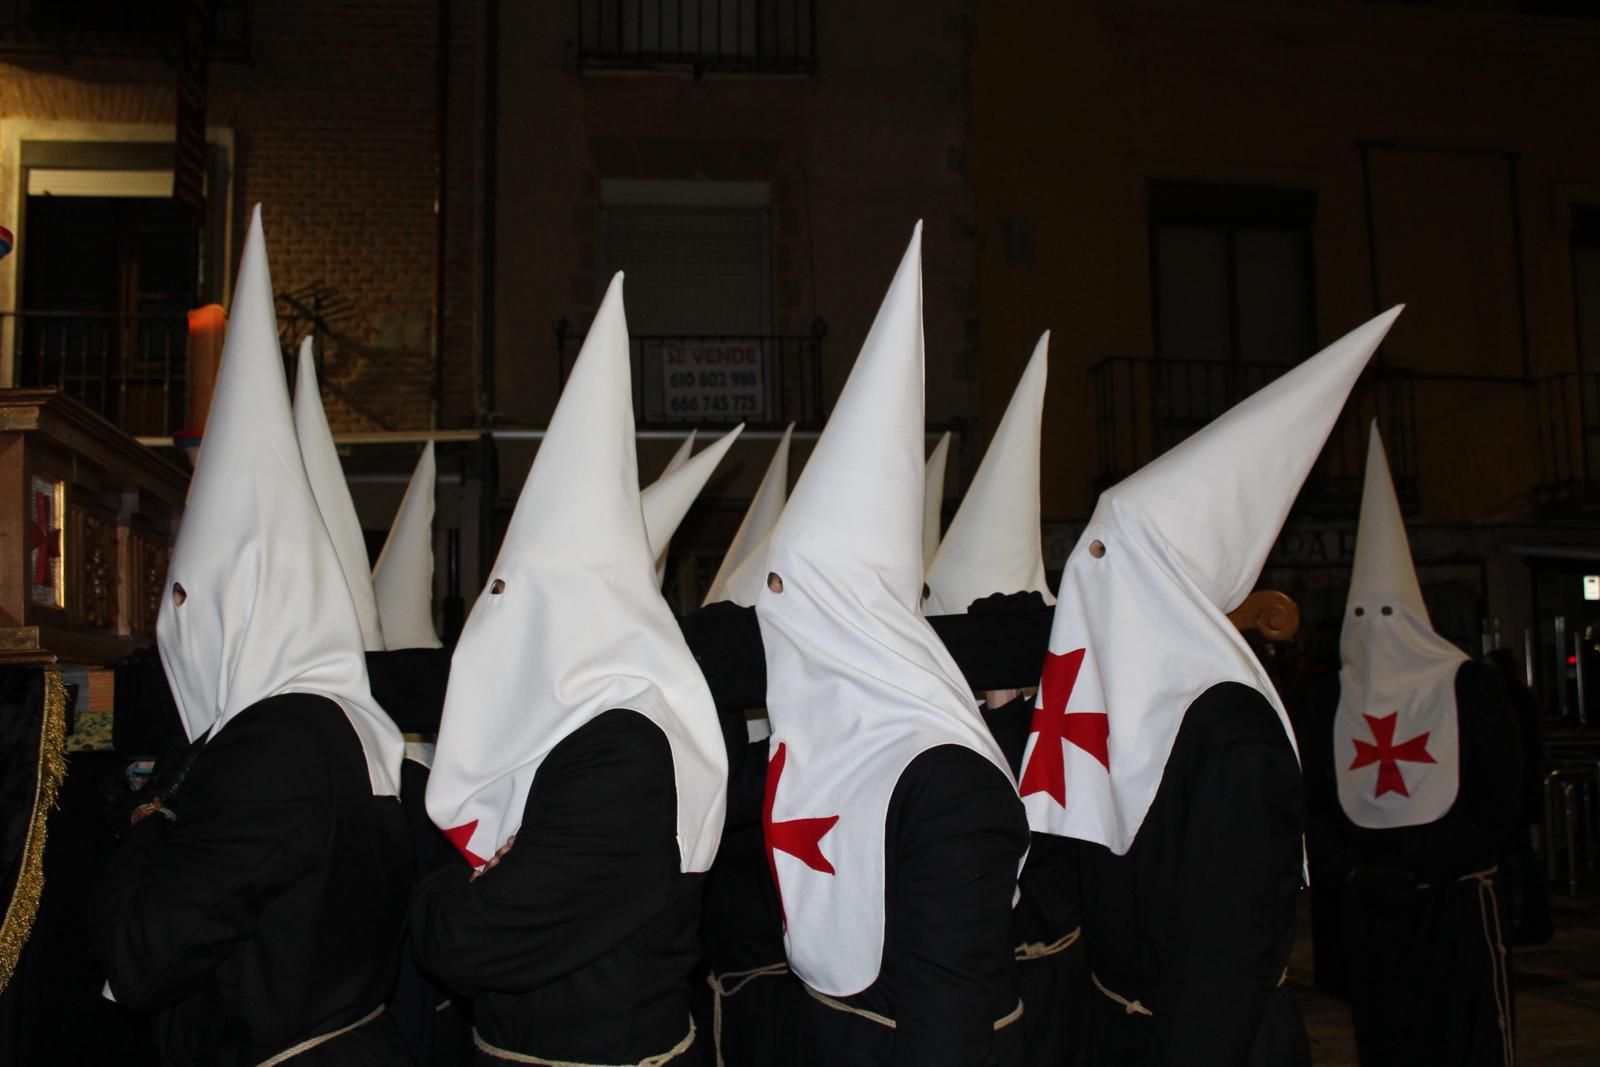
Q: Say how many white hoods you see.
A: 12